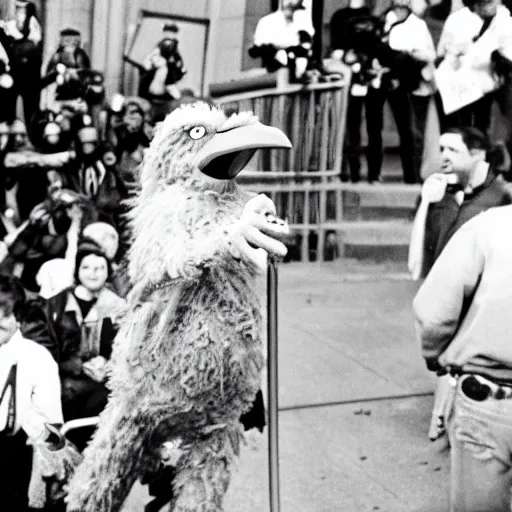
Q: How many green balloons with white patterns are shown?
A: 0